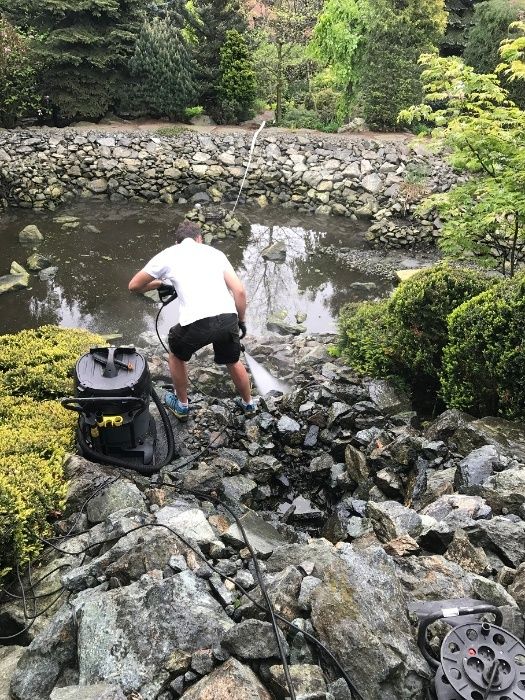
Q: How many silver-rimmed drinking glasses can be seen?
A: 0